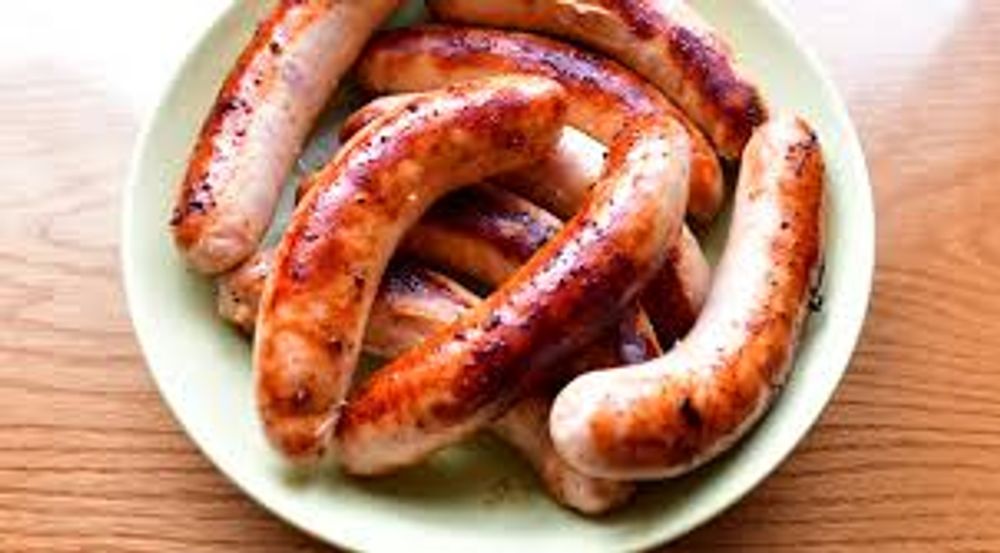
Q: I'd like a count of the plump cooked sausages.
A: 9